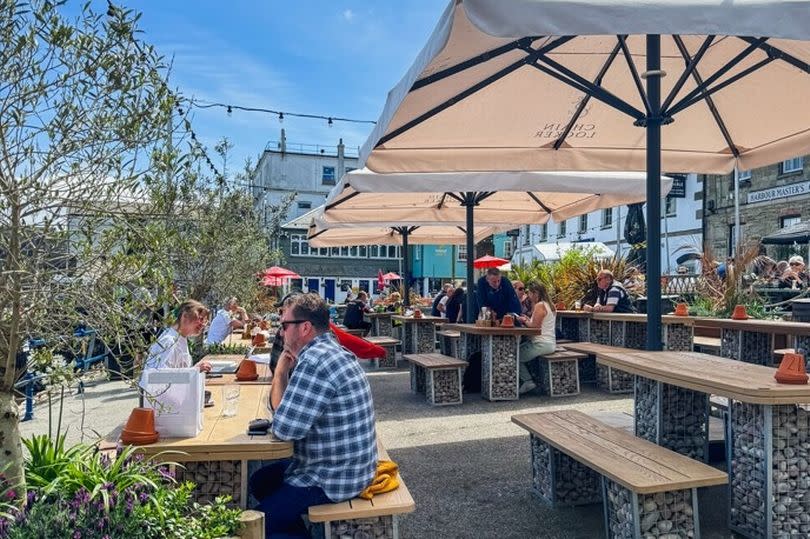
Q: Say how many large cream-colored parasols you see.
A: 3